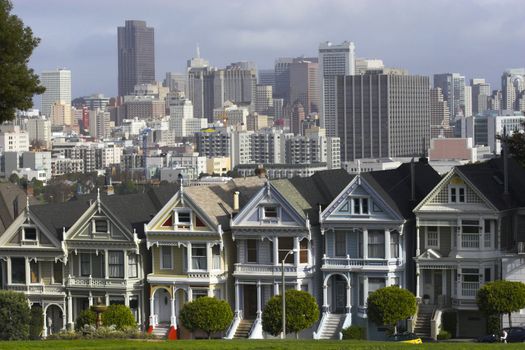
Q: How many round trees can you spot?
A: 4